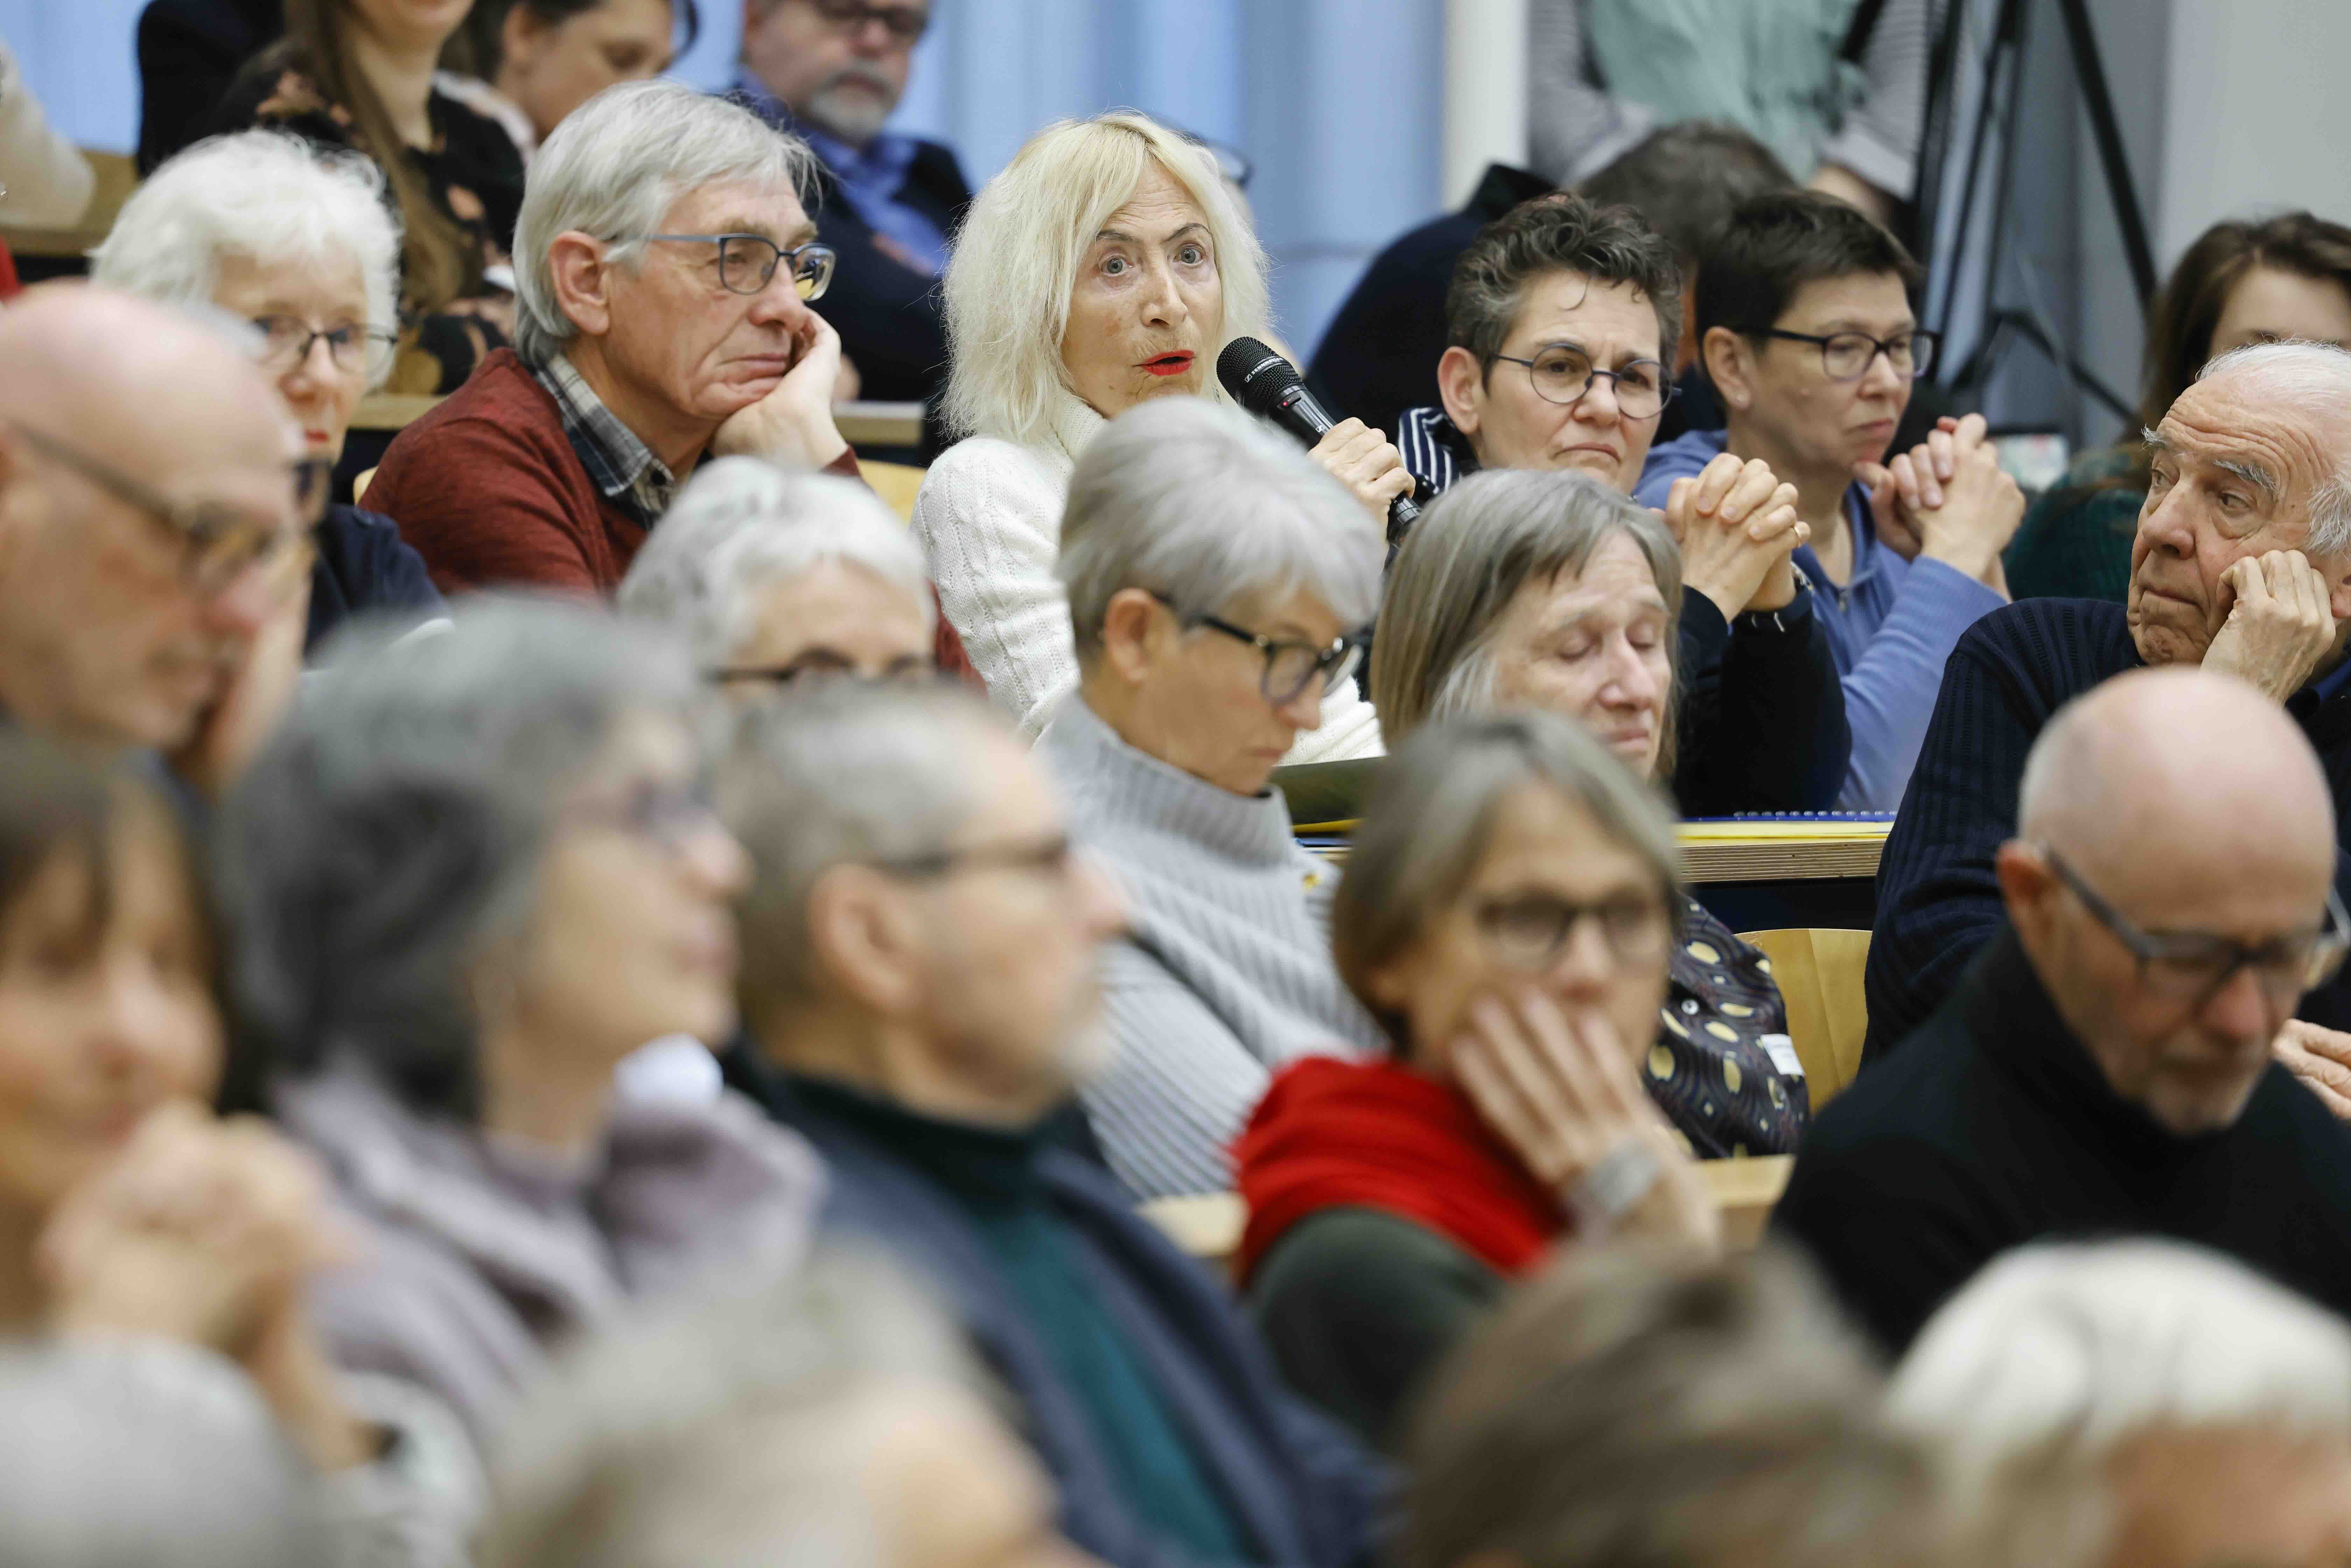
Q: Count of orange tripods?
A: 0